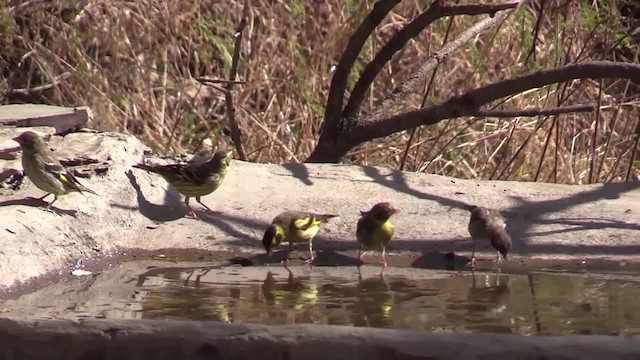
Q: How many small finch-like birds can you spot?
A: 5